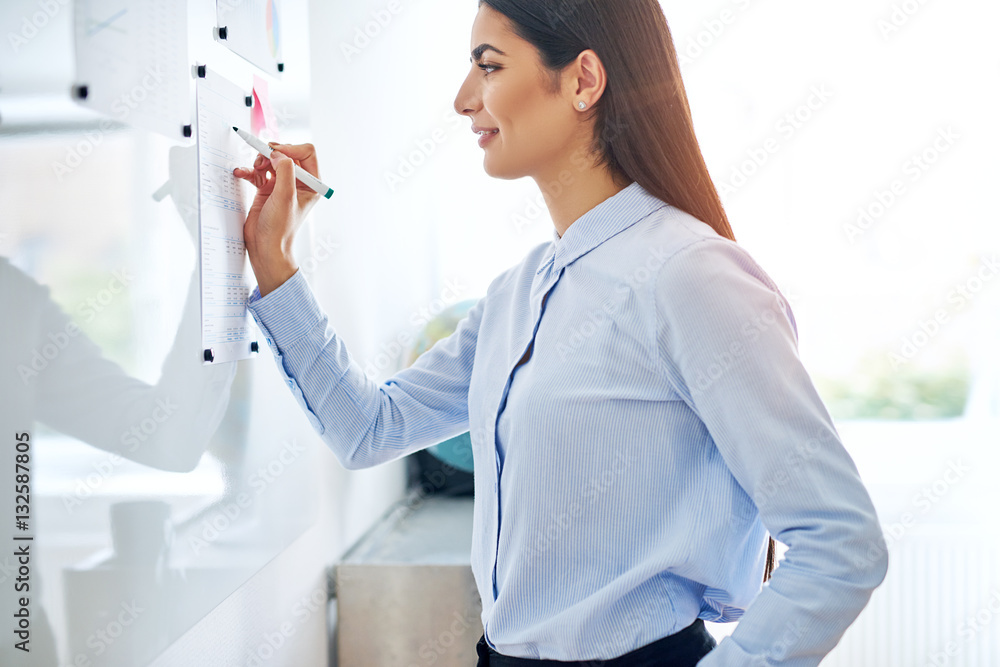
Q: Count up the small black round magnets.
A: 8